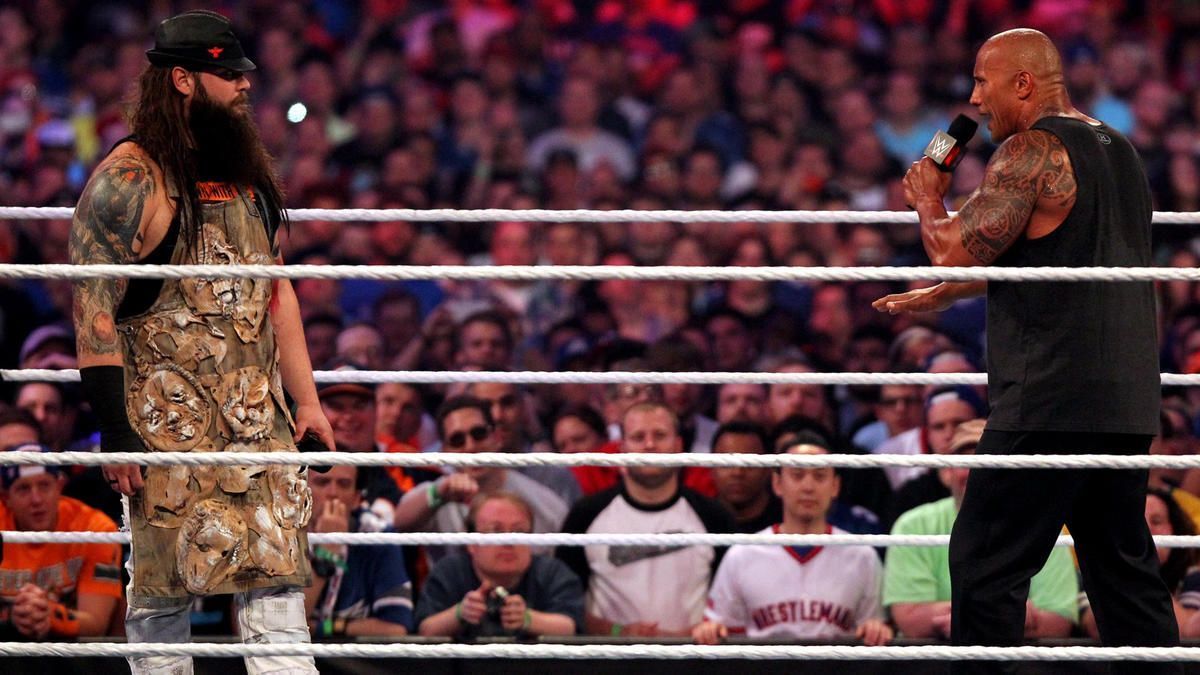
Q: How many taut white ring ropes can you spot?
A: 6